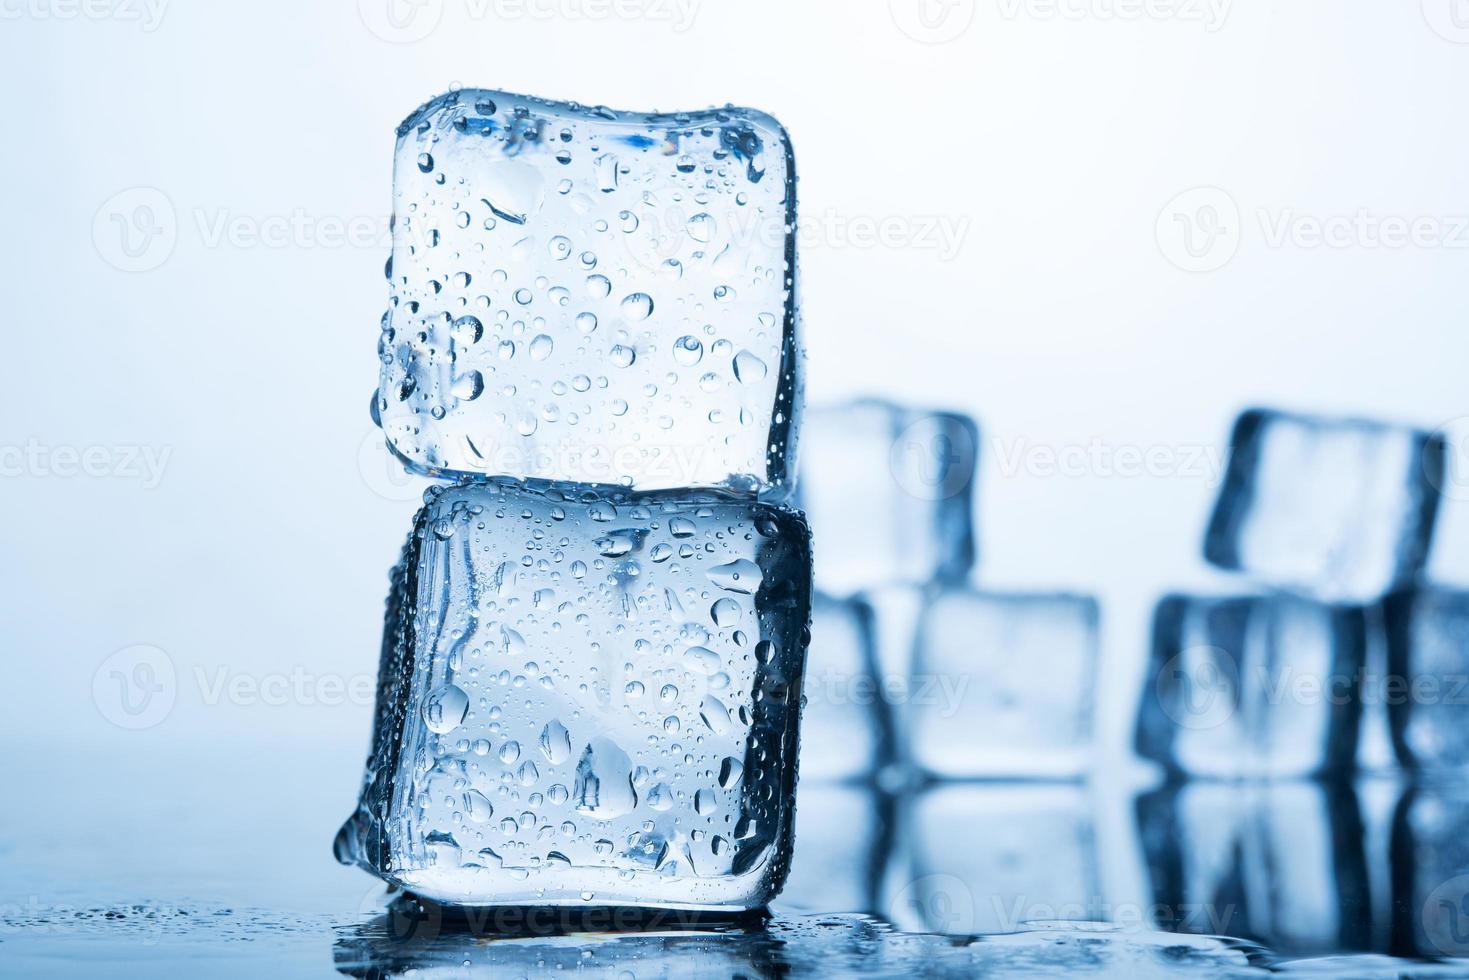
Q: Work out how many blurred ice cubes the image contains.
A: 6